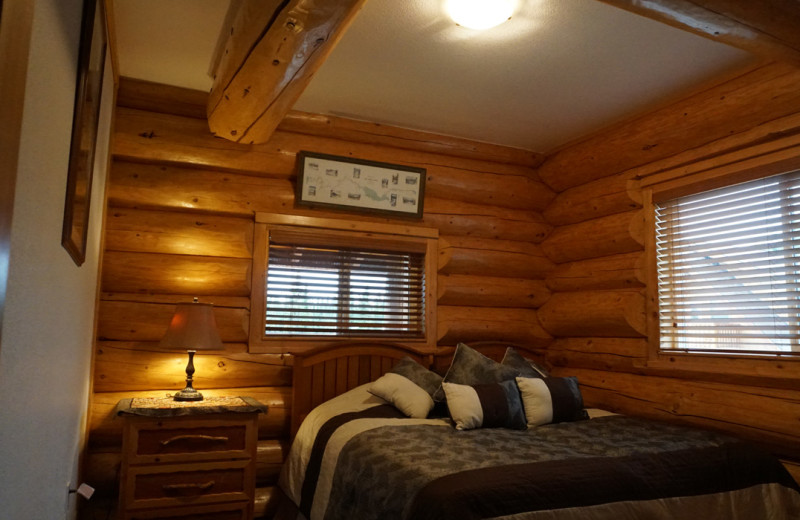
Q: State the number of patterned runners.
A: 1